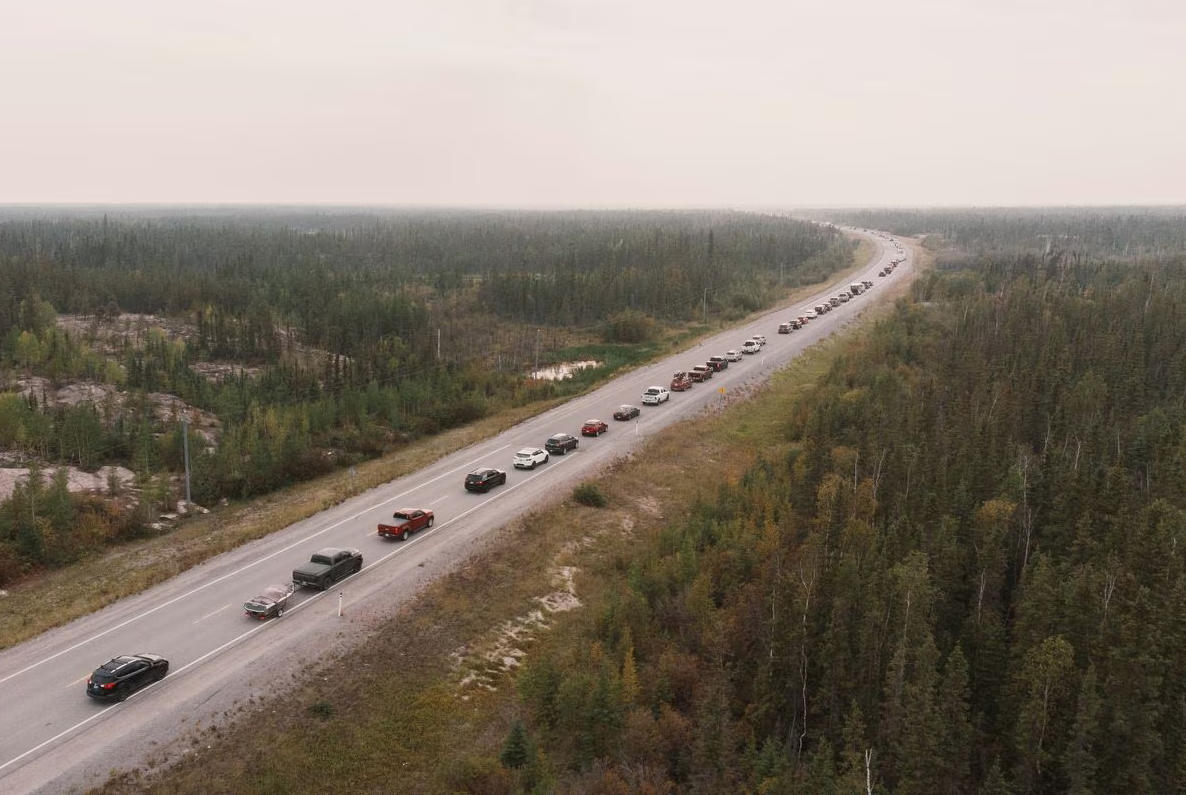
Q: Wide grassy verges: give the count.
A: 2